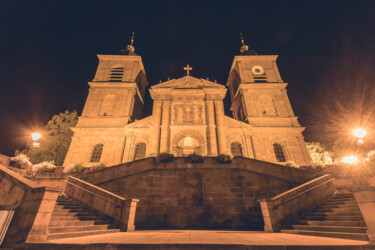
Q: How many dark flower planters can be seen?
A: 3